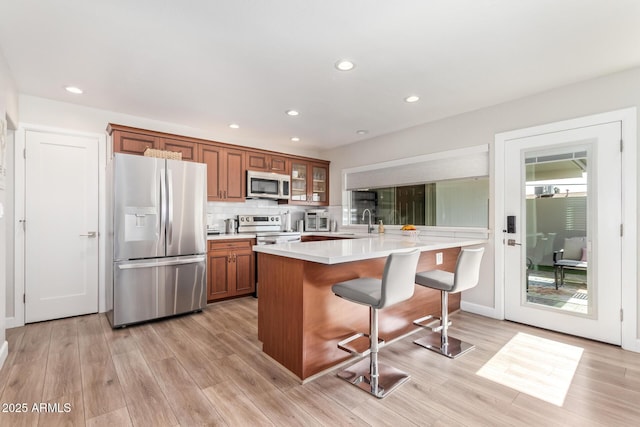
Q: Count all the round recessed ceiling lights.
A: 7